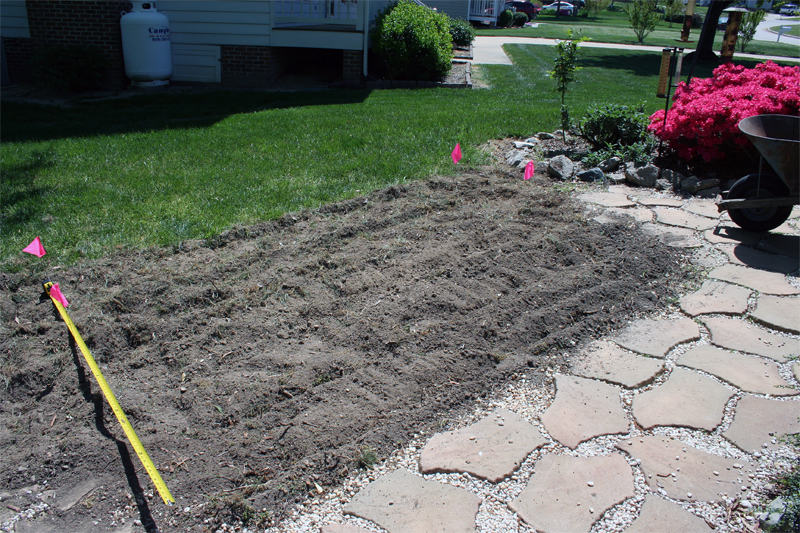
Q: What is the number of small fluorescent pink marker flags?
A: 4